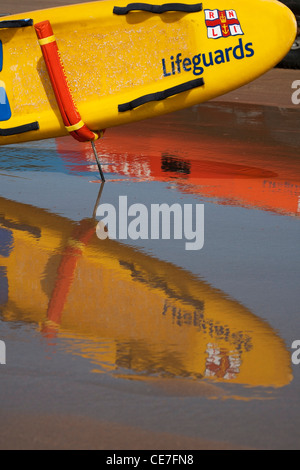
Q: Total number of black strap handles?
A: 4